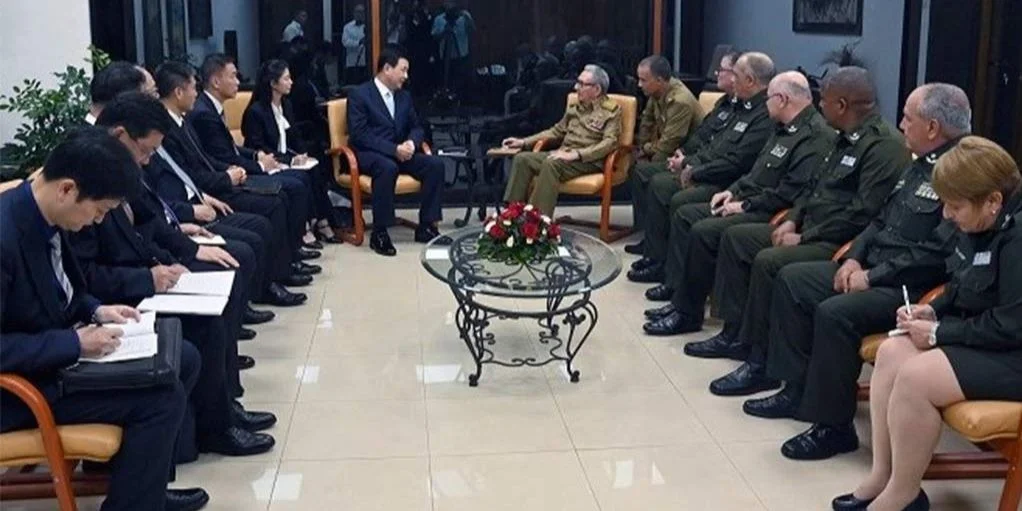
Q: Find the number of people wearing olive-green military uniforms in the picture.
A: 8